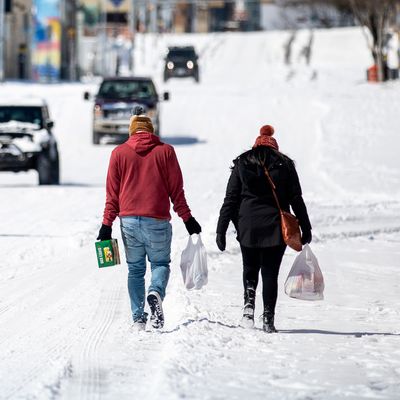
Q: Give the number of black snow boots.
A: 2